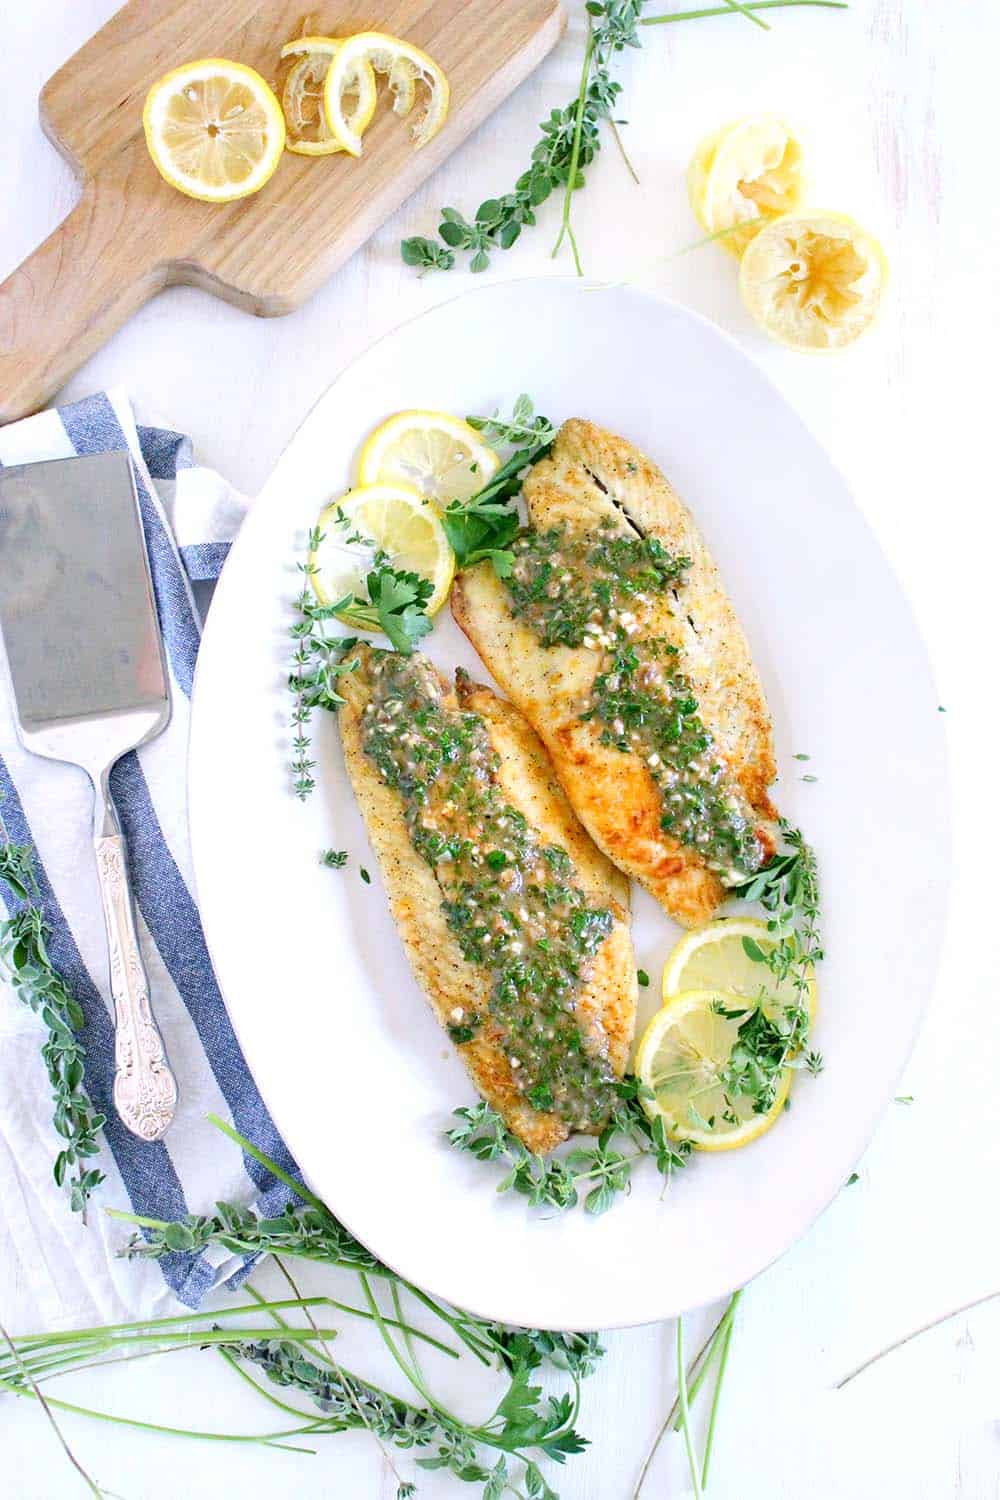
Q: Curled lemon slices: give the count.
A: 2